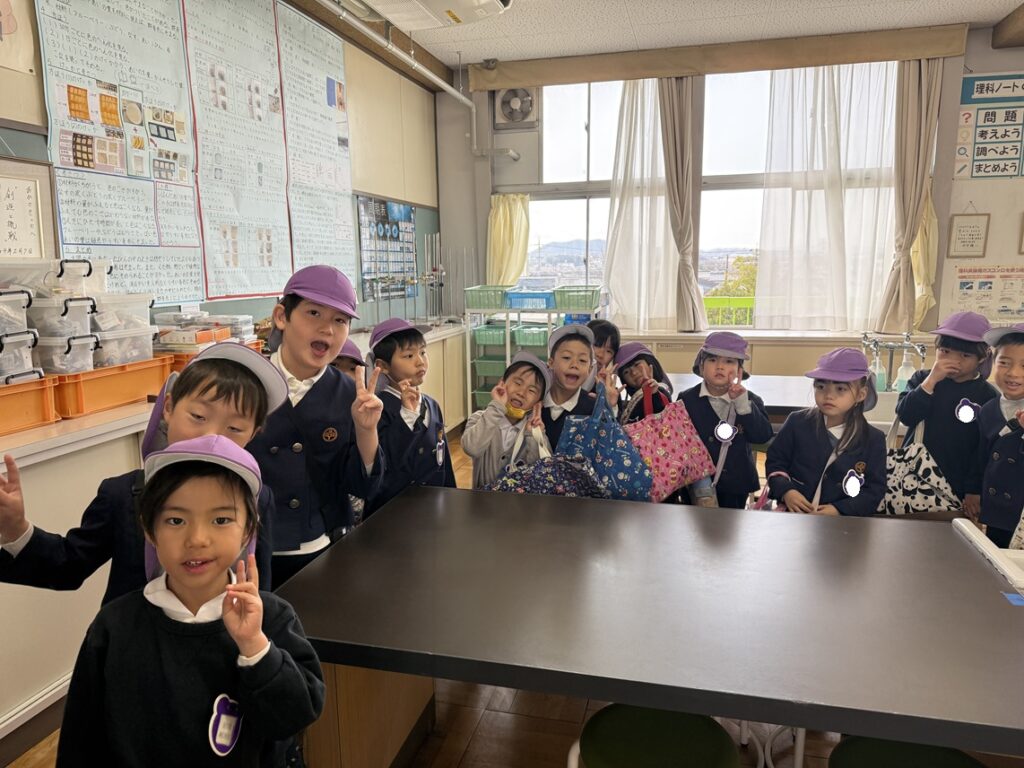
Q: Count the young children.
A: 13